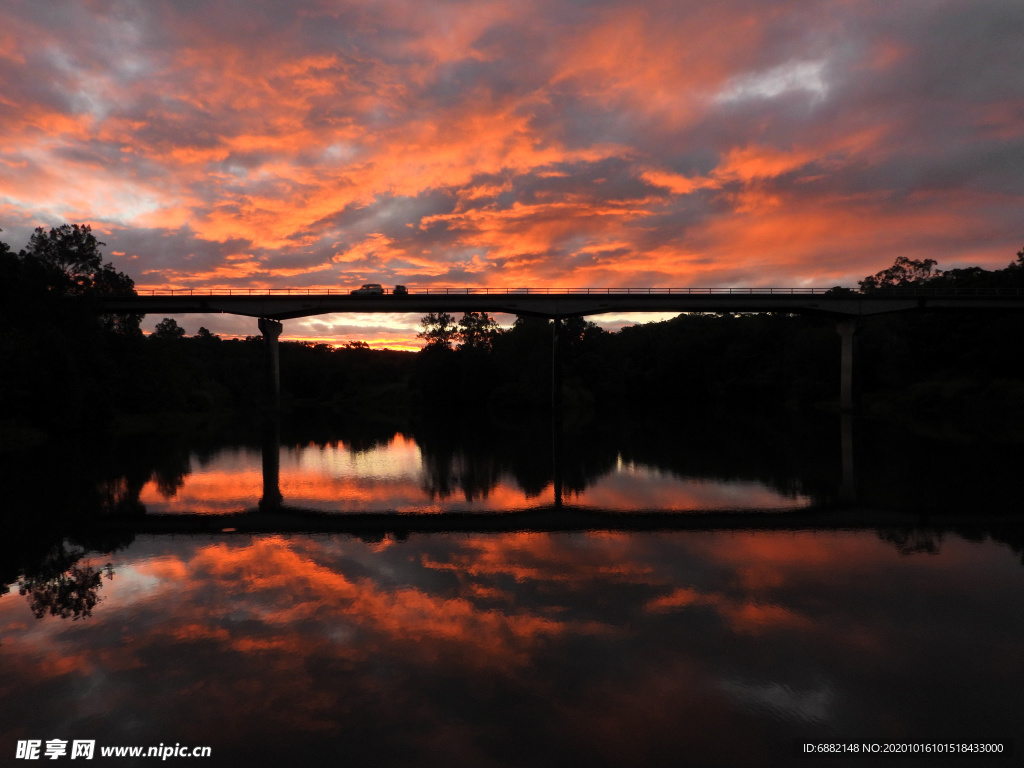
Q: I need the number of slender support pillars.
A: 3